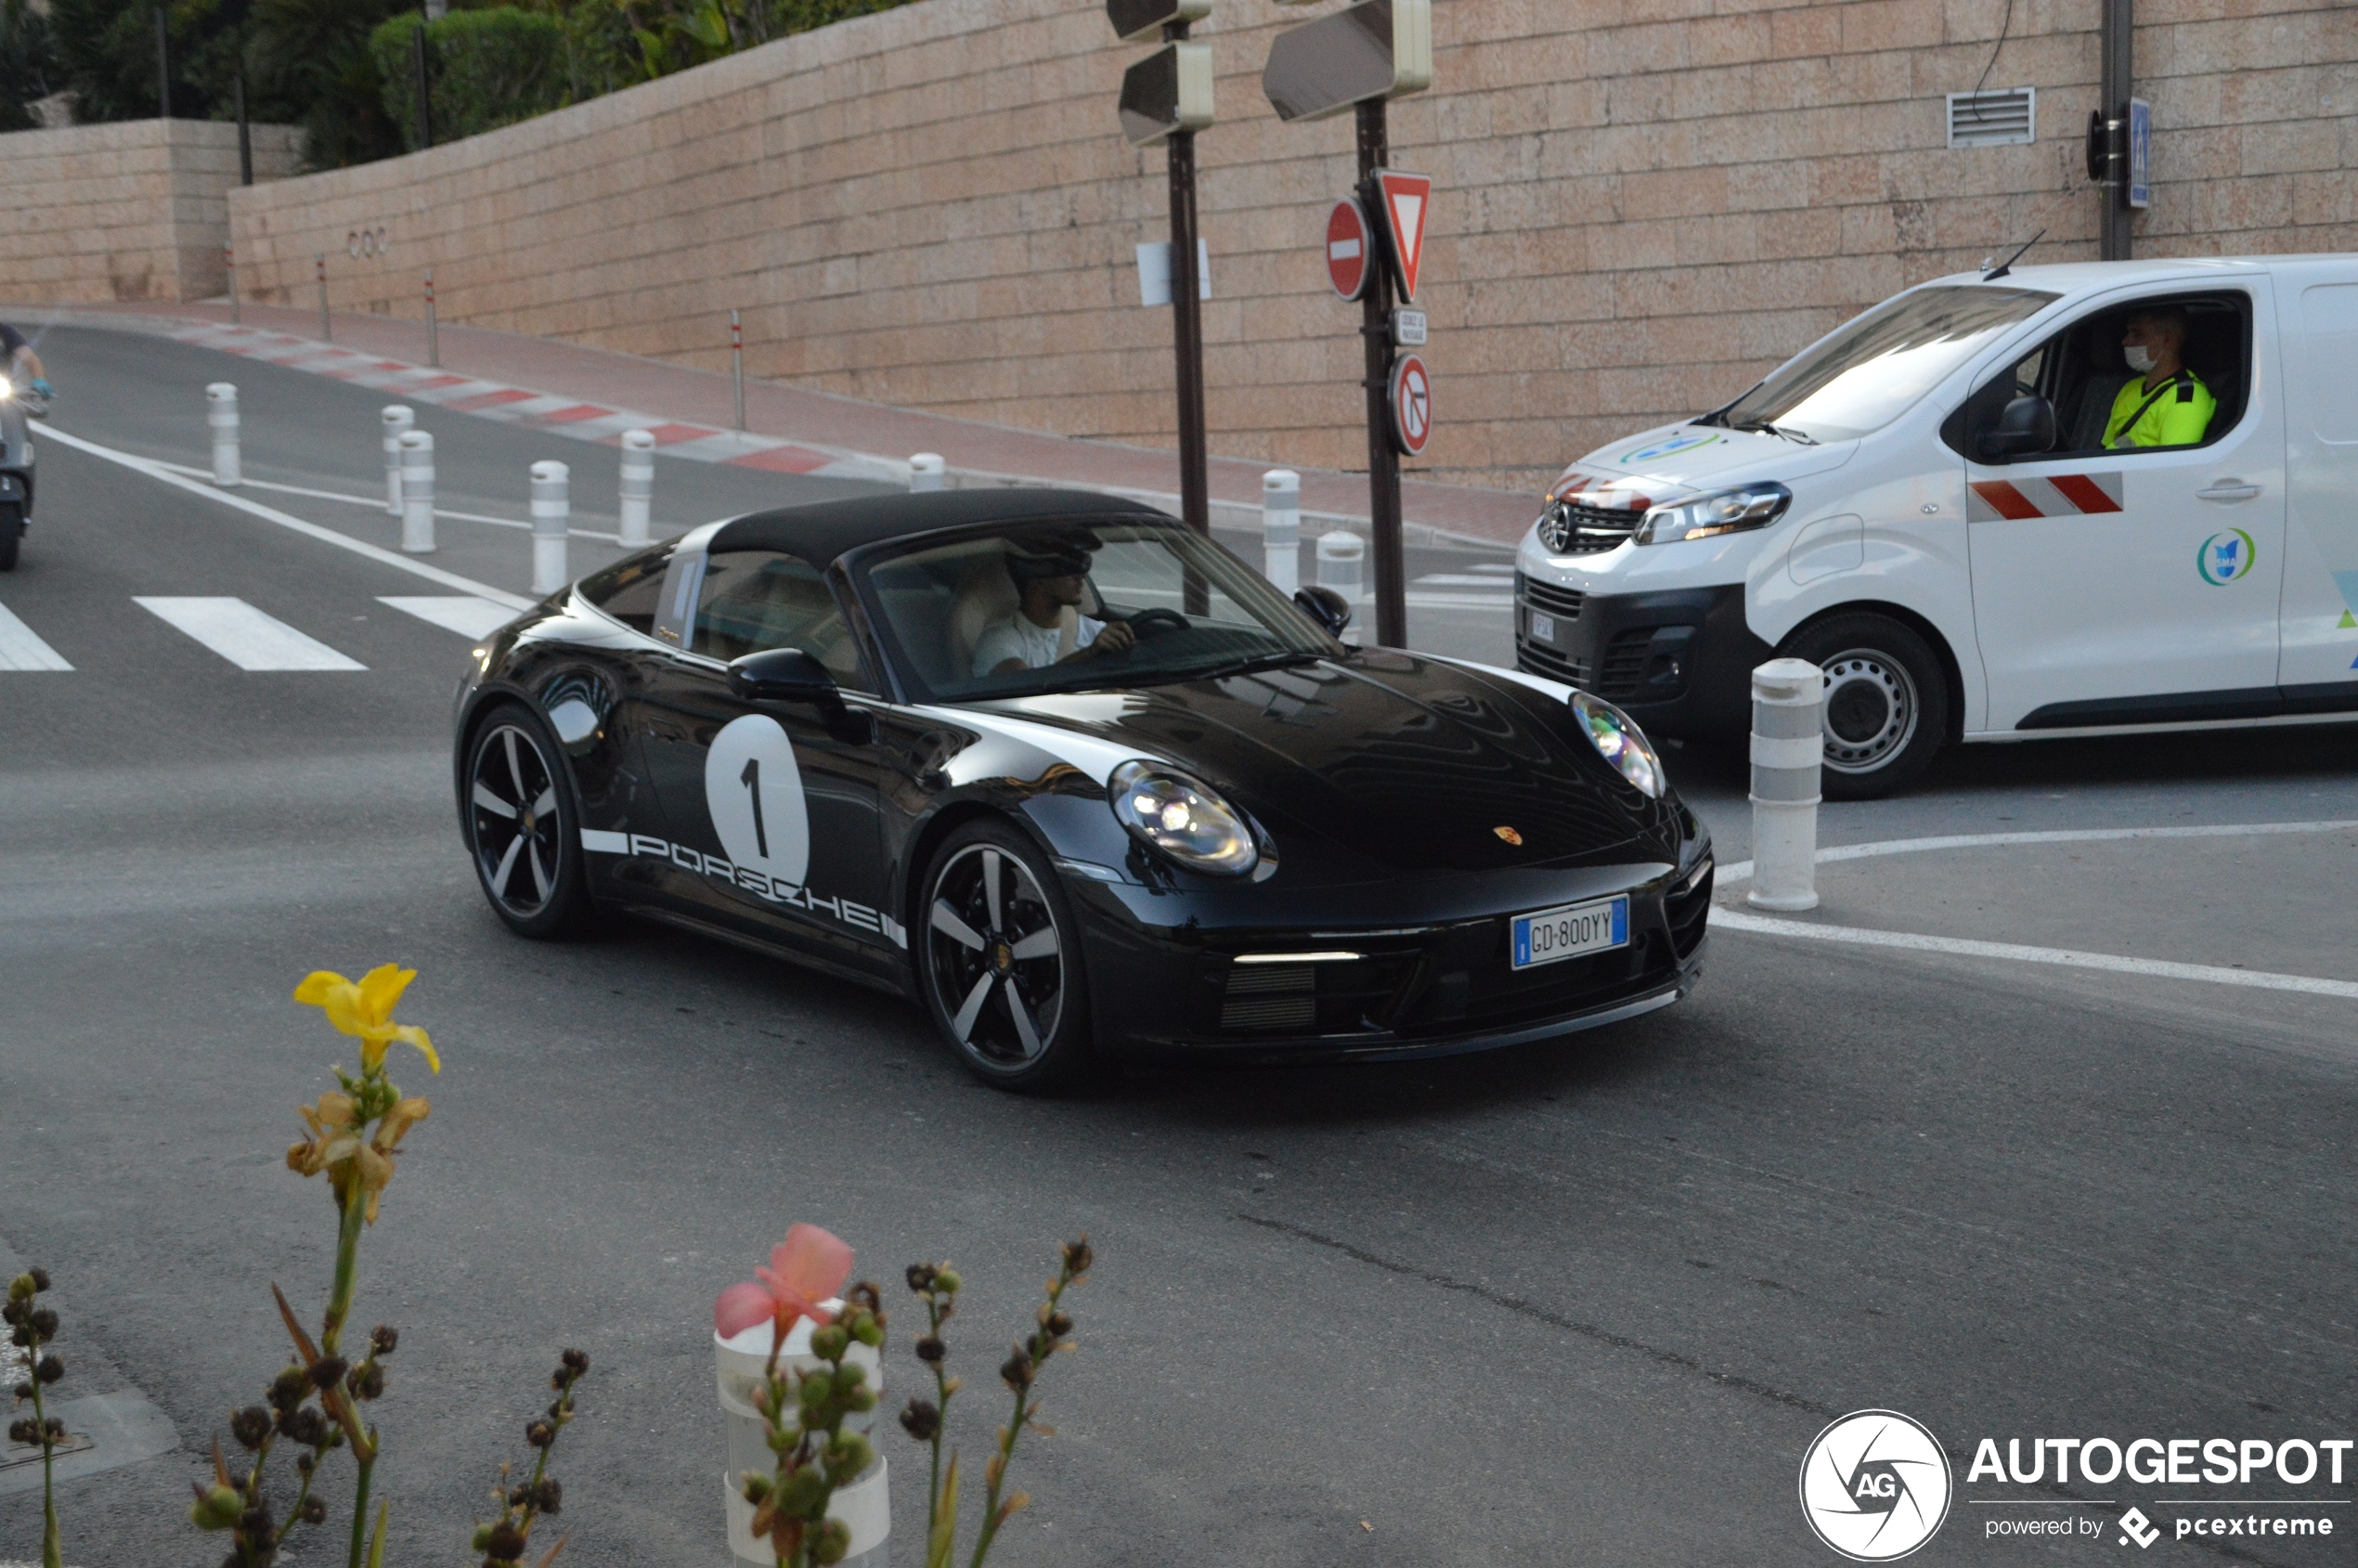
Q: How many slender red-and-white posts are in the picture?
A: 4